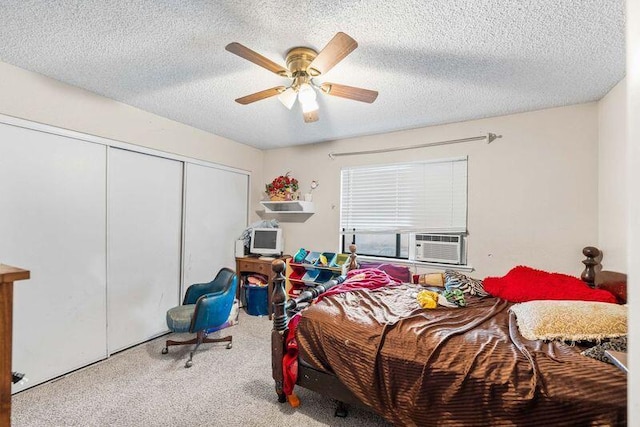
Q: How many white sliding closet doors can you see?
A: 3